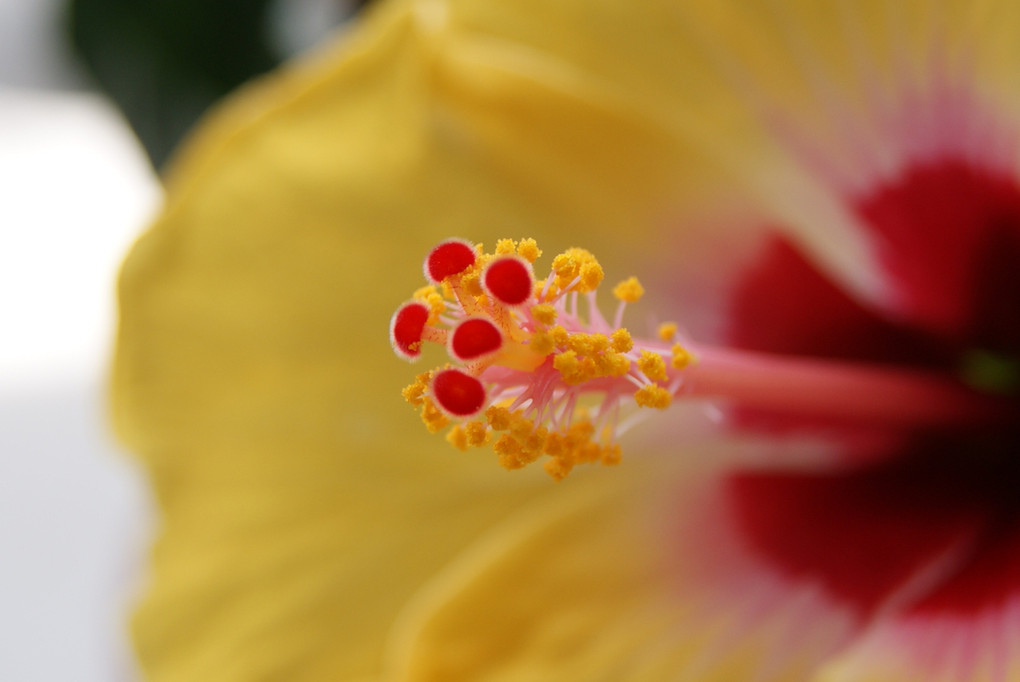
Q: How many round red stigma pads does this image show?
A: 5